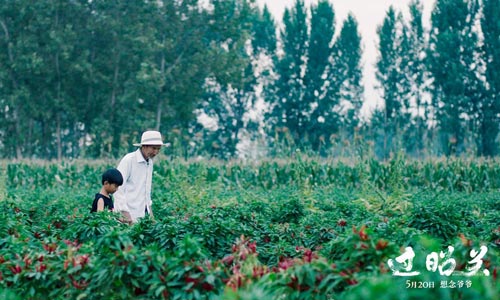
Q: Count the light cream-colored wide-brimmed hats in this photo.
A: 1